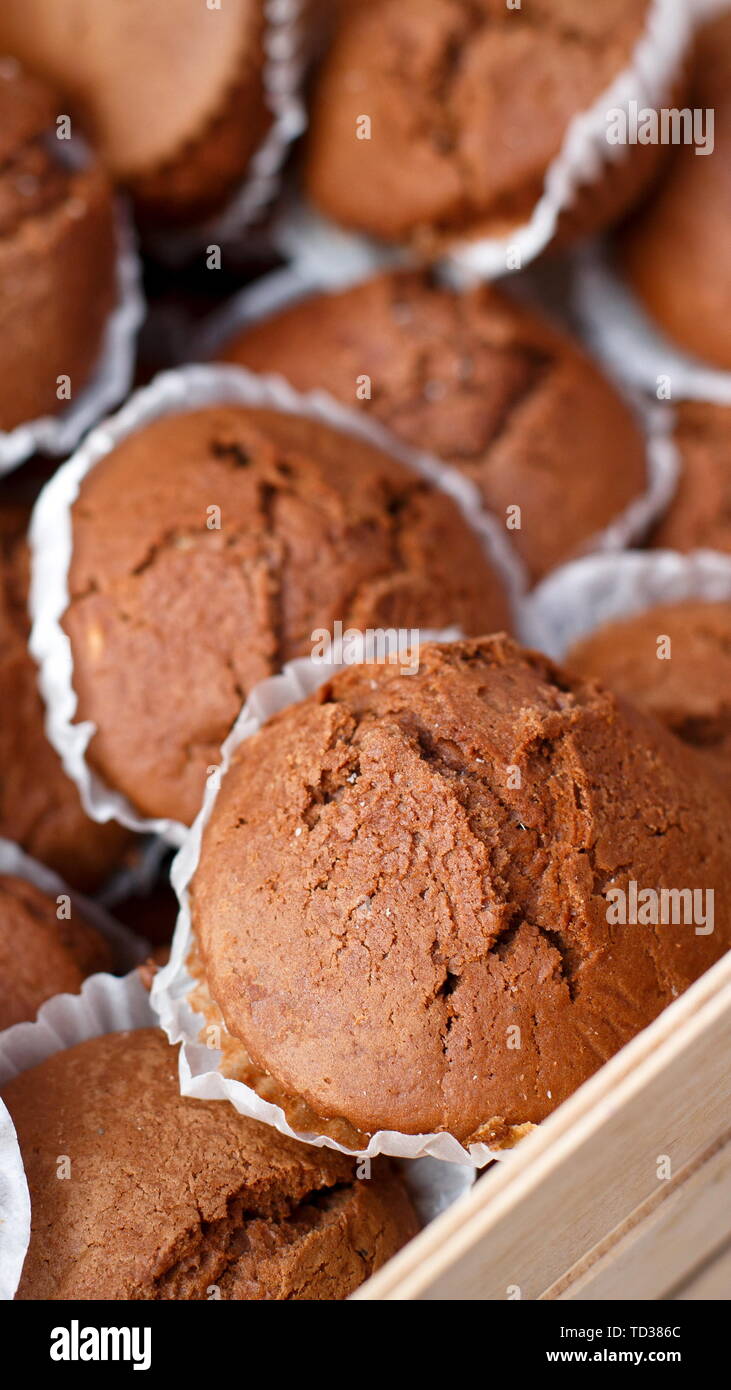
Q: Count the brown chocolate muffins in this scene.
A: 12